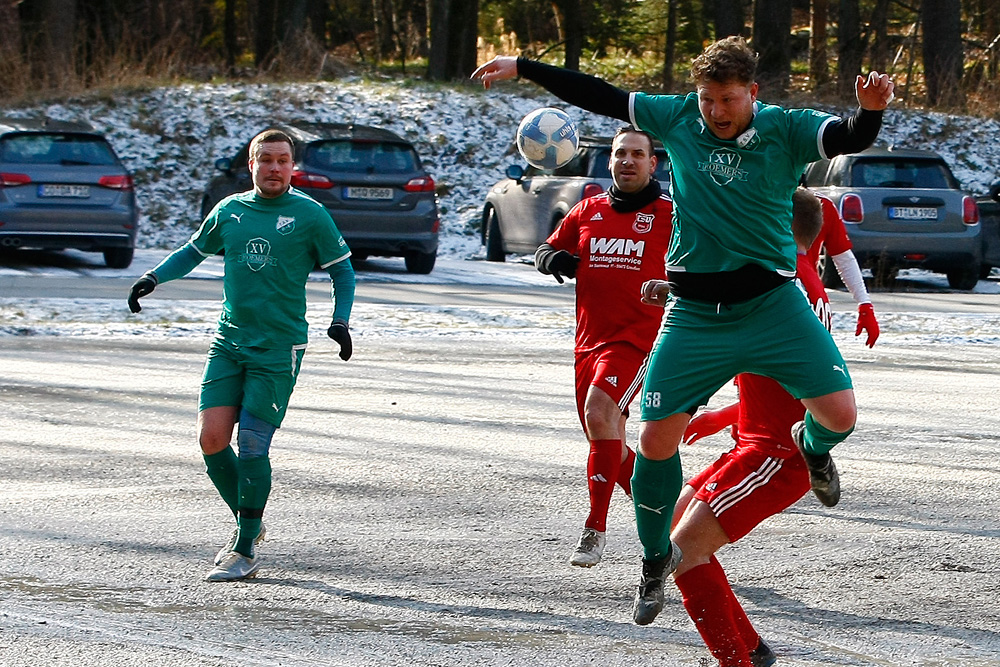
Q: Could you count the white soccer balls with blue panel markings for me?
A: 1